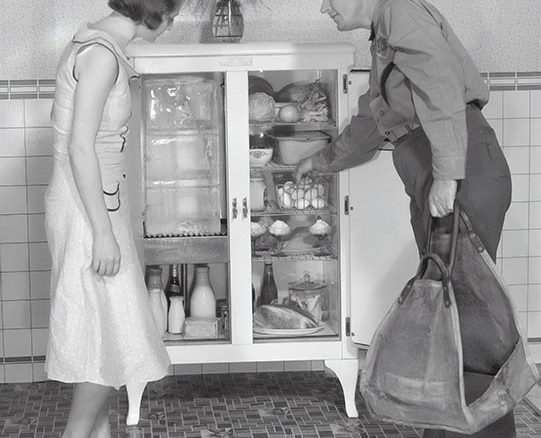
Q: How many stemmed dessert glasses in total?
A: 3